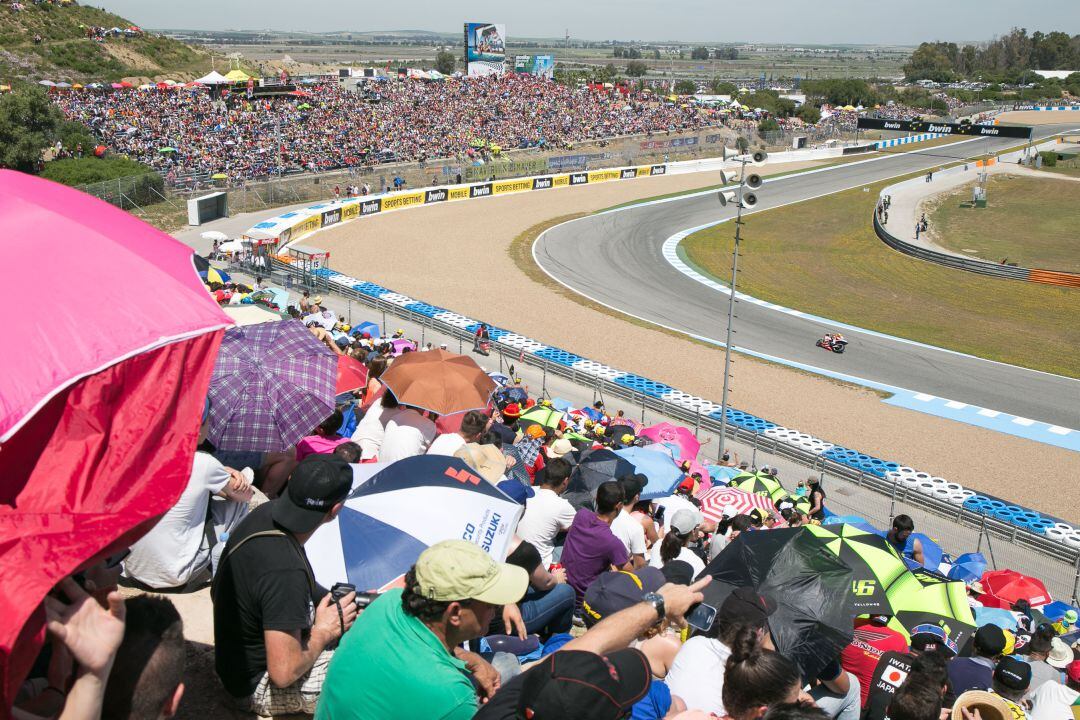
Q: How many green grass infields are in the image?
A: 2